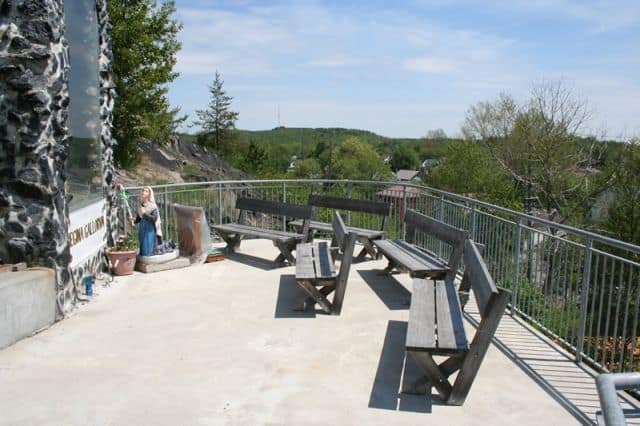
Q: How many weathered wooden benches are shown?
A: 5